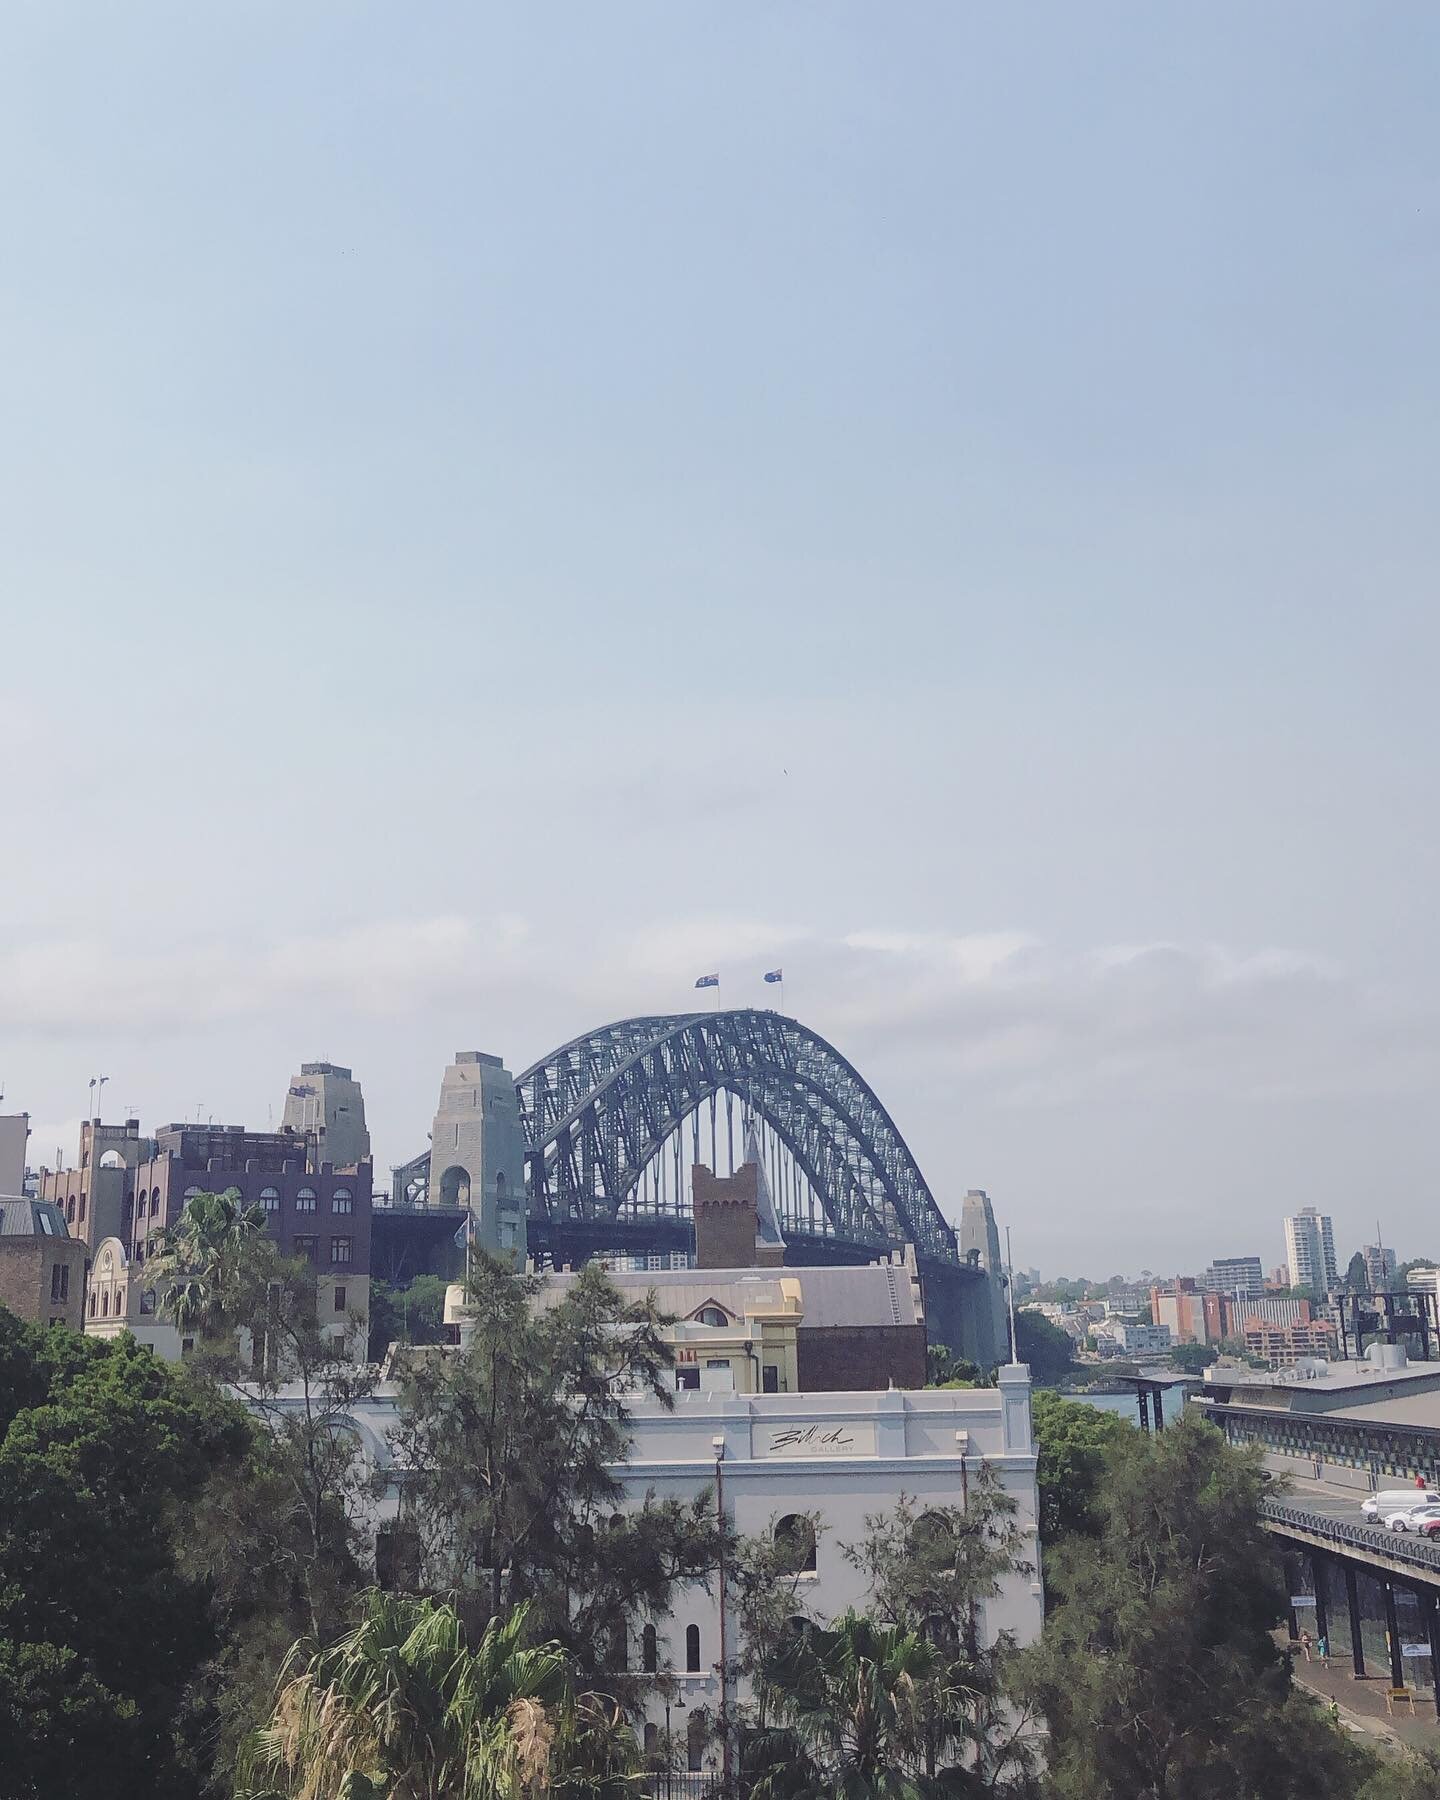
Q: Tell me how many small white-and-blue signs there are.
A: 2